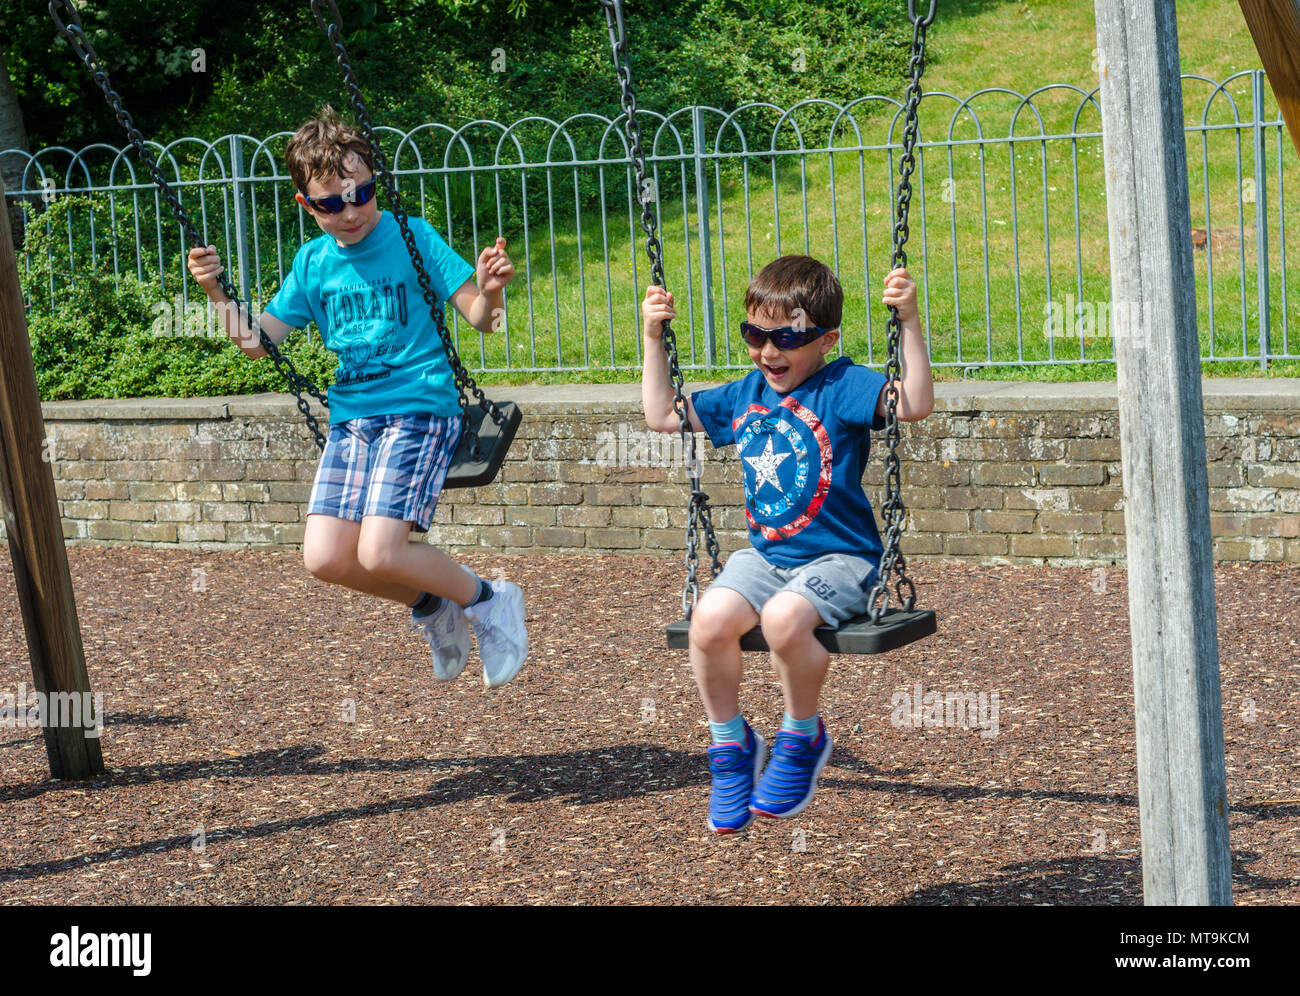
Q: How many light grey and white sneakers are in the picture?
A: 2